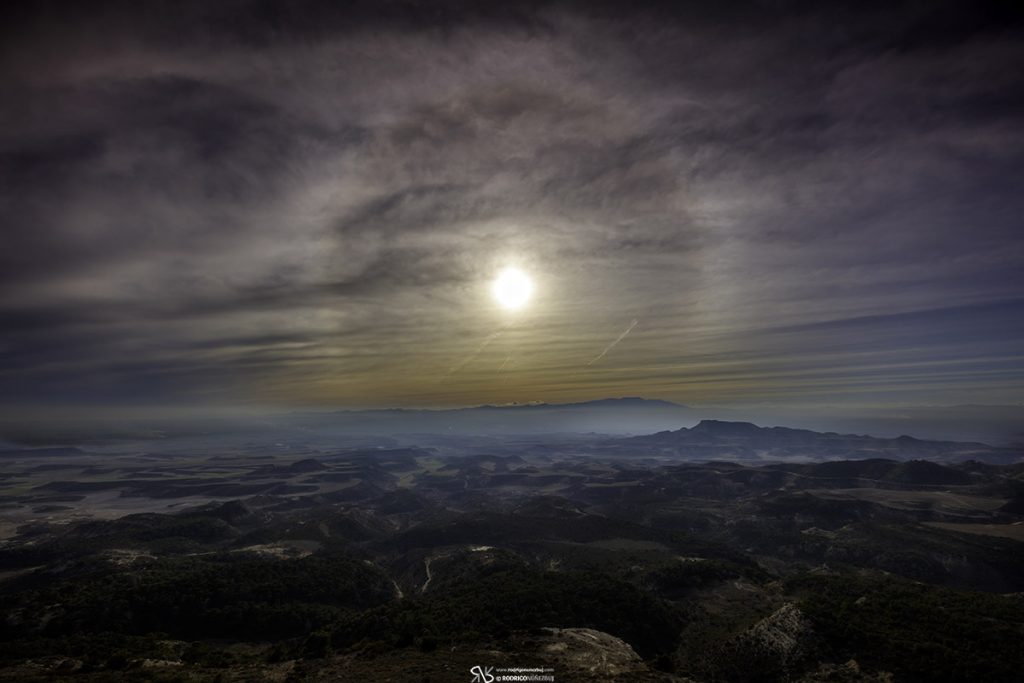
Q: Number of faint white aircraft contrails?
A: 3